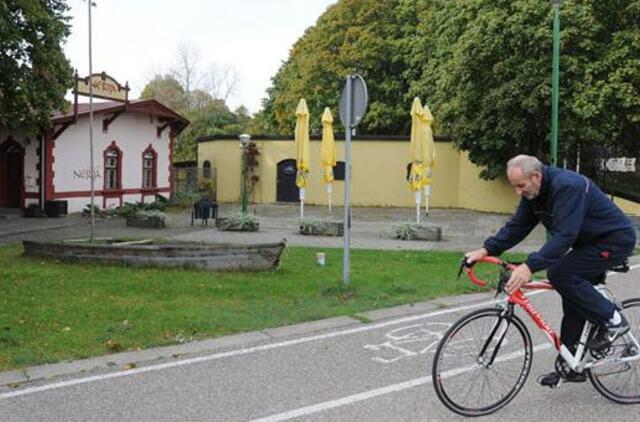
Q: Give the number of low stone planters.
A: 4